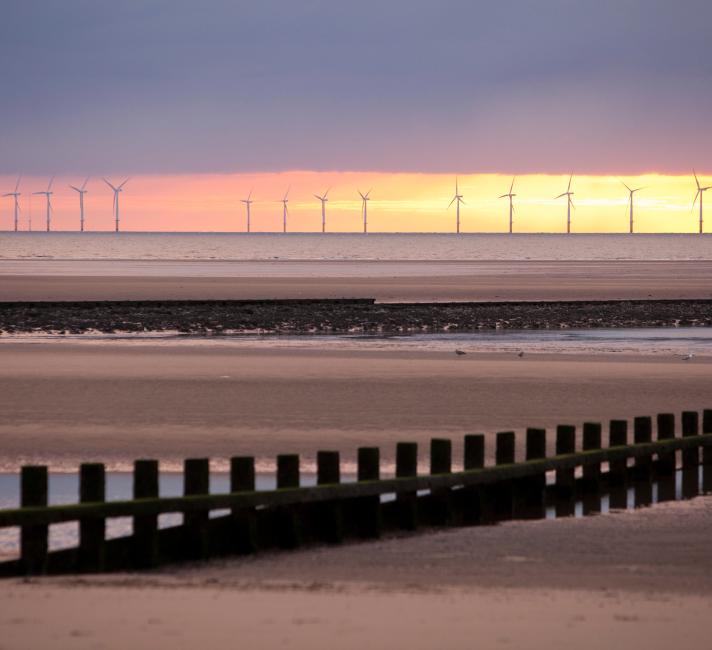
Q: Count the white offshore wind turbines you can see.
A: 13